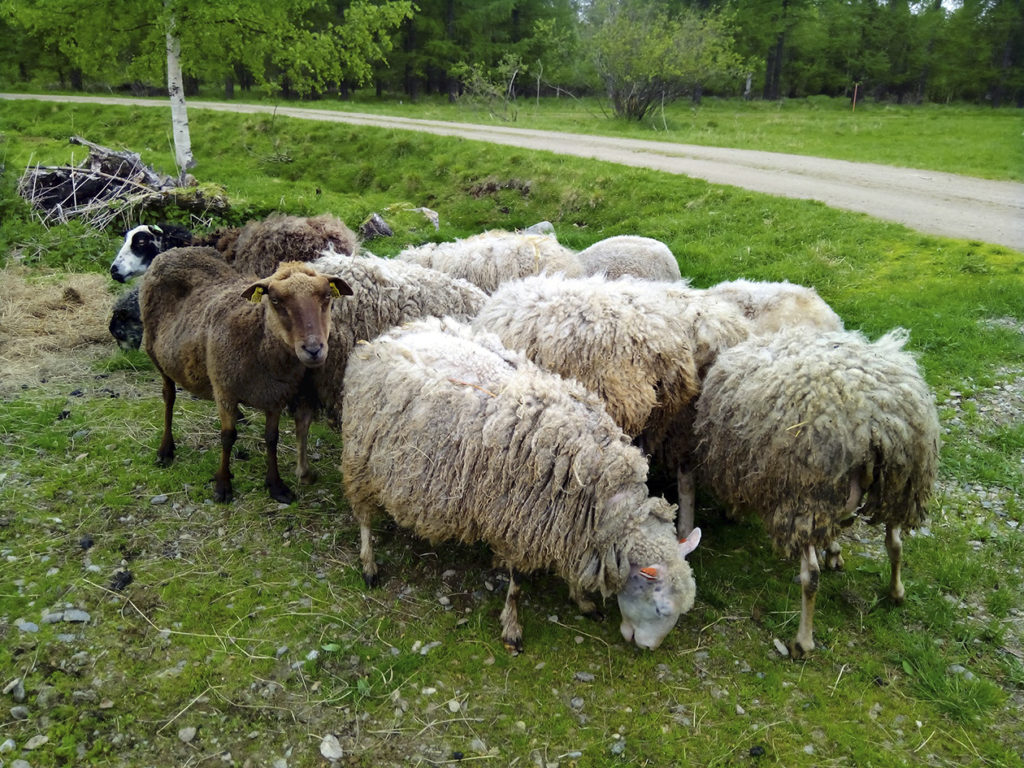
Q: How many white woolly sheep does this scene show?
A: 7